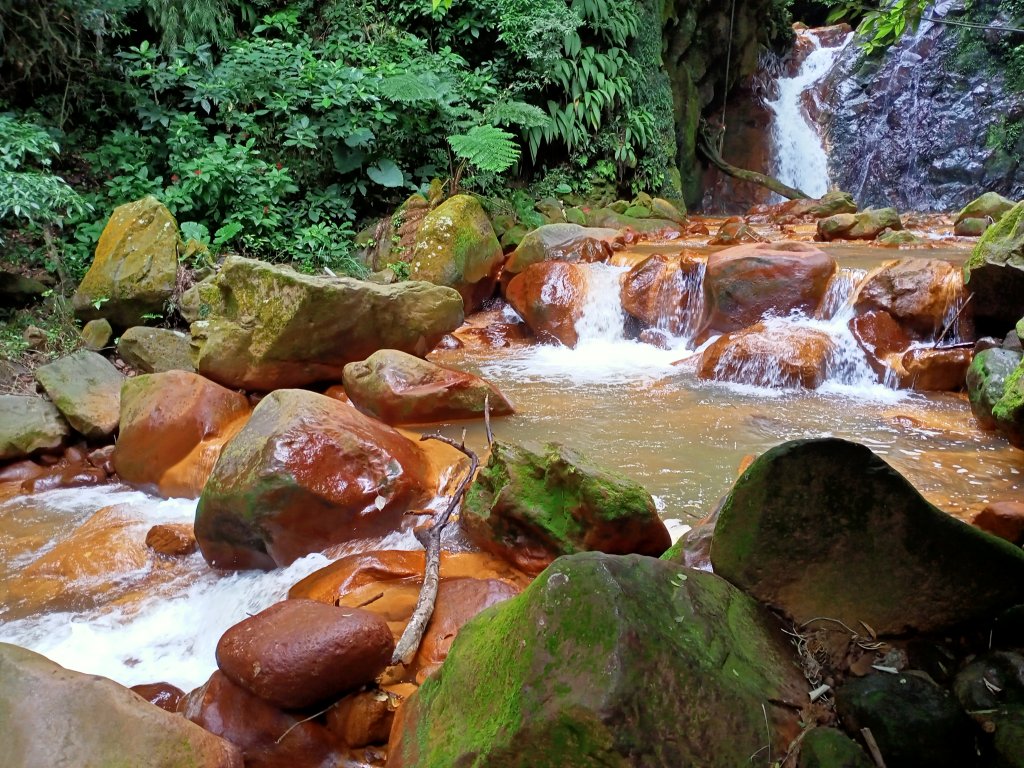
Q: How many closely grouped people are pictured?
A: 0